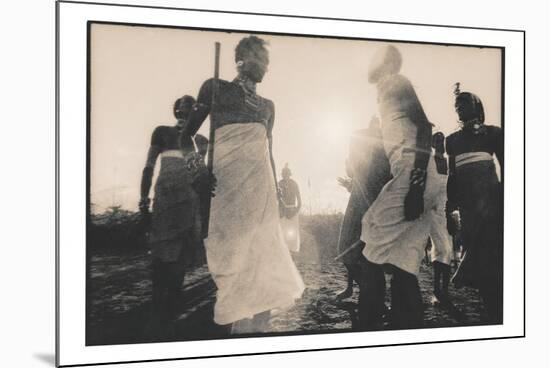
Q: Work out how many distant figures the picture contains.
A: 1